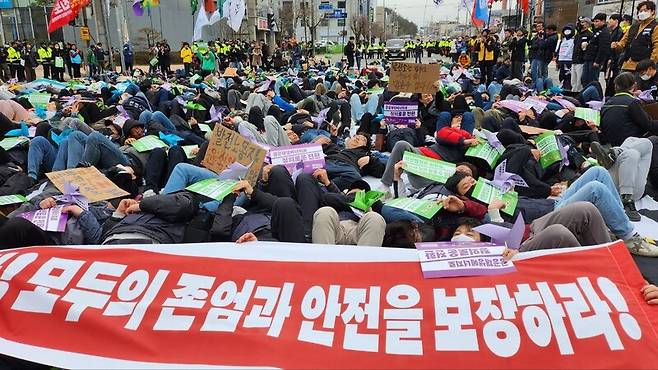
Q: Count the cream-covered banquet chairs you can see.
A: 0